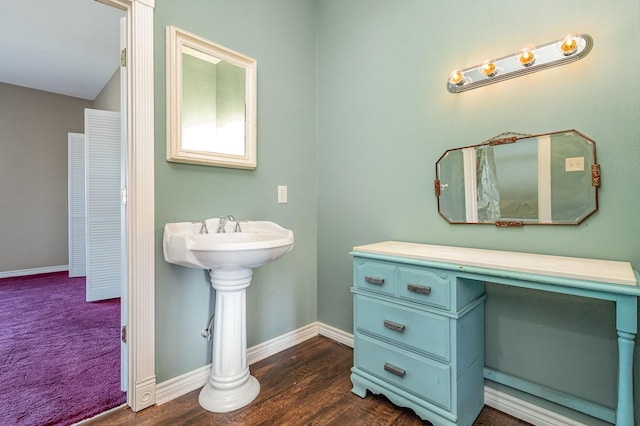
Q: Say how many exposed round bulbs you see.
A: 4